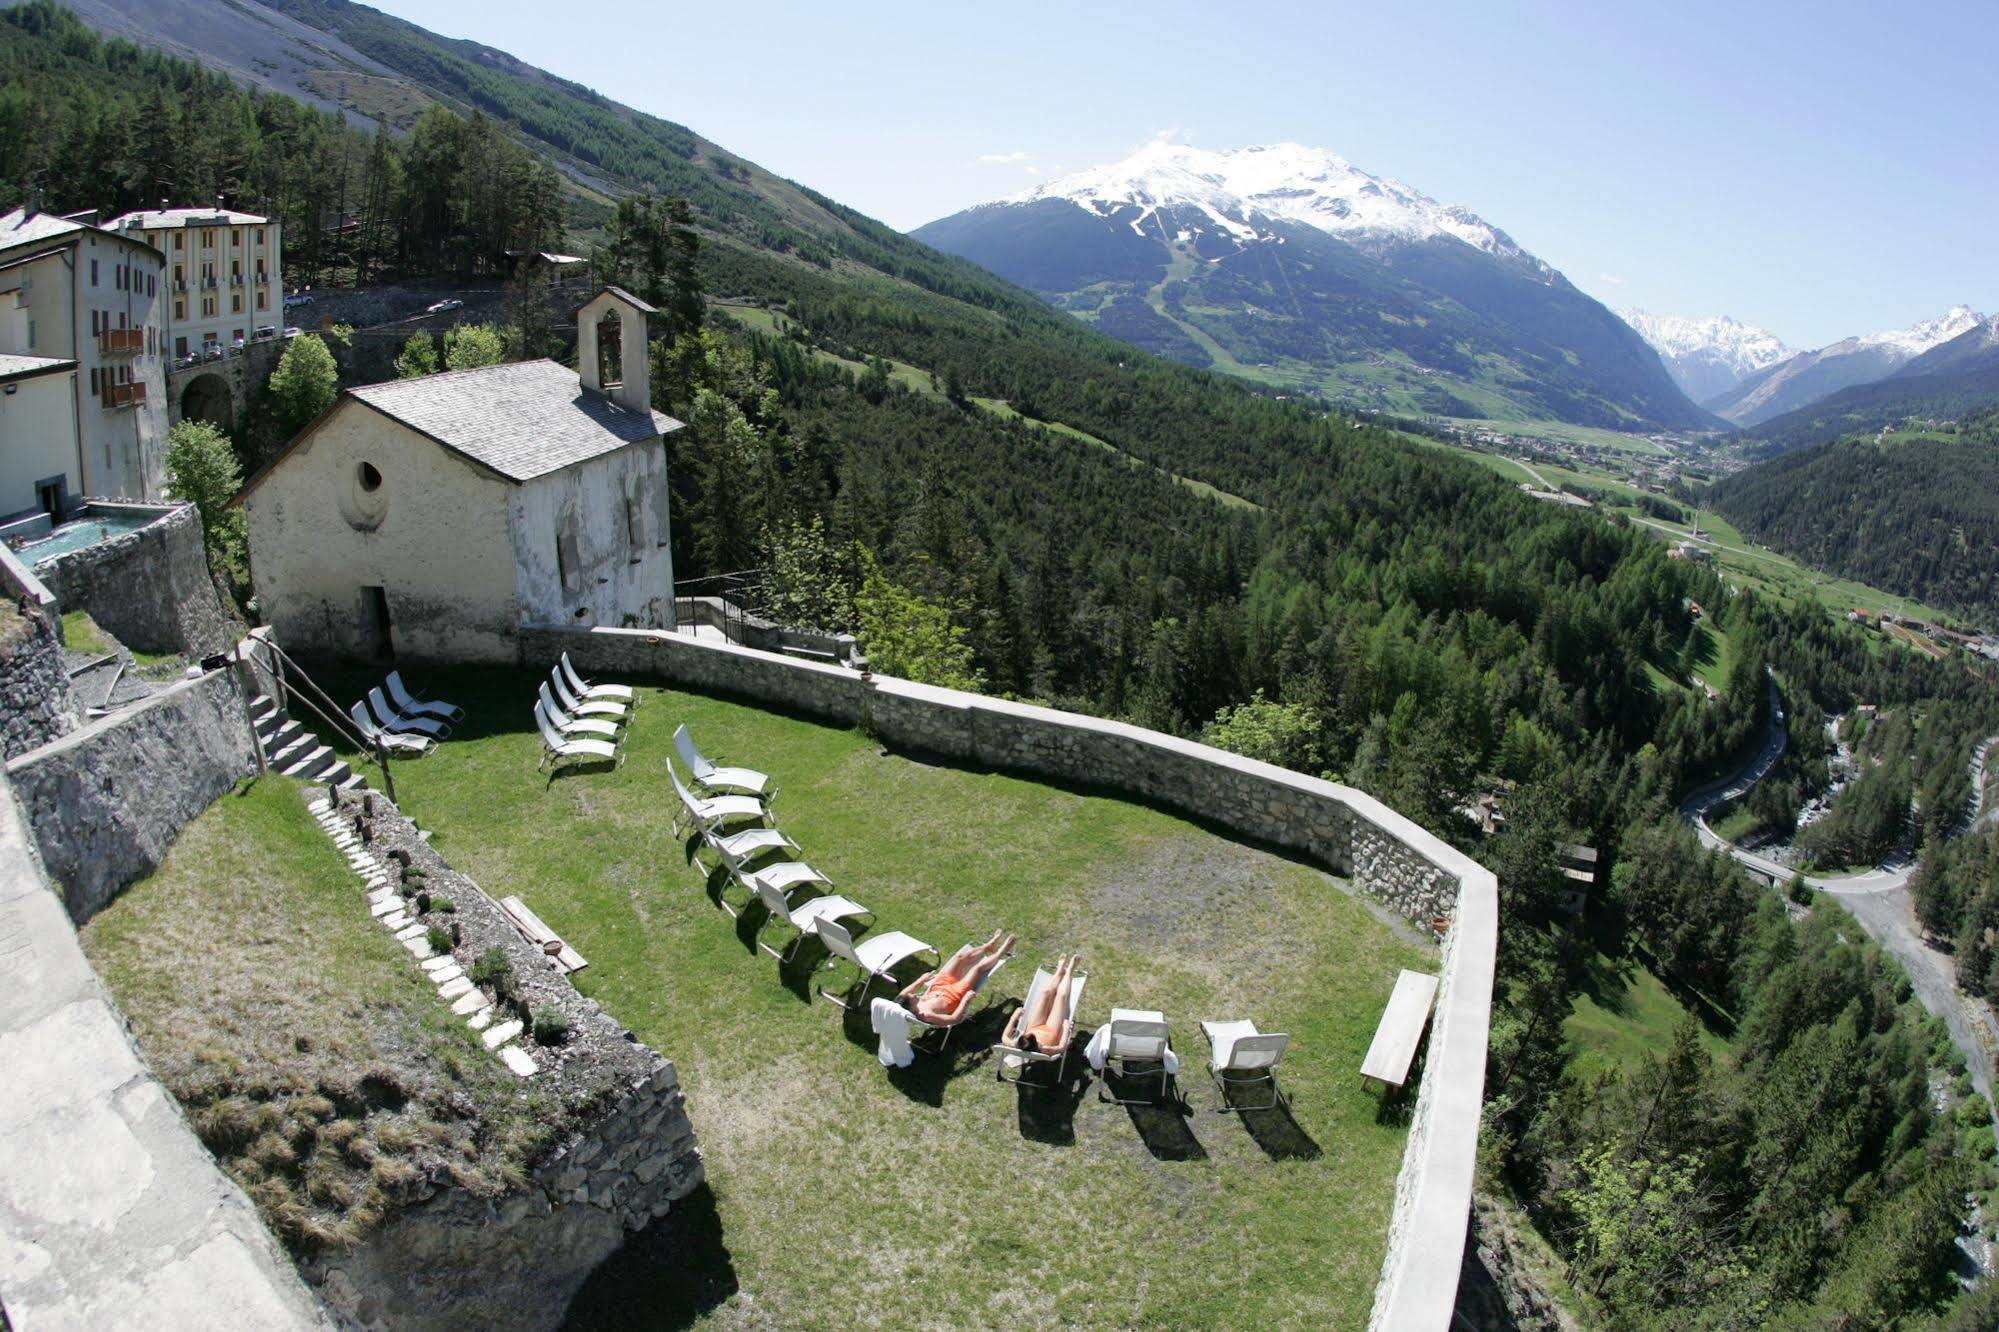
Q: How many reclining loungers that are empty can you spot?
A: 15